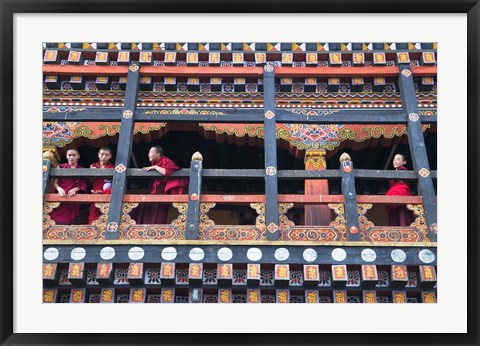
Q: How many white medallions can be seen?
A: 14